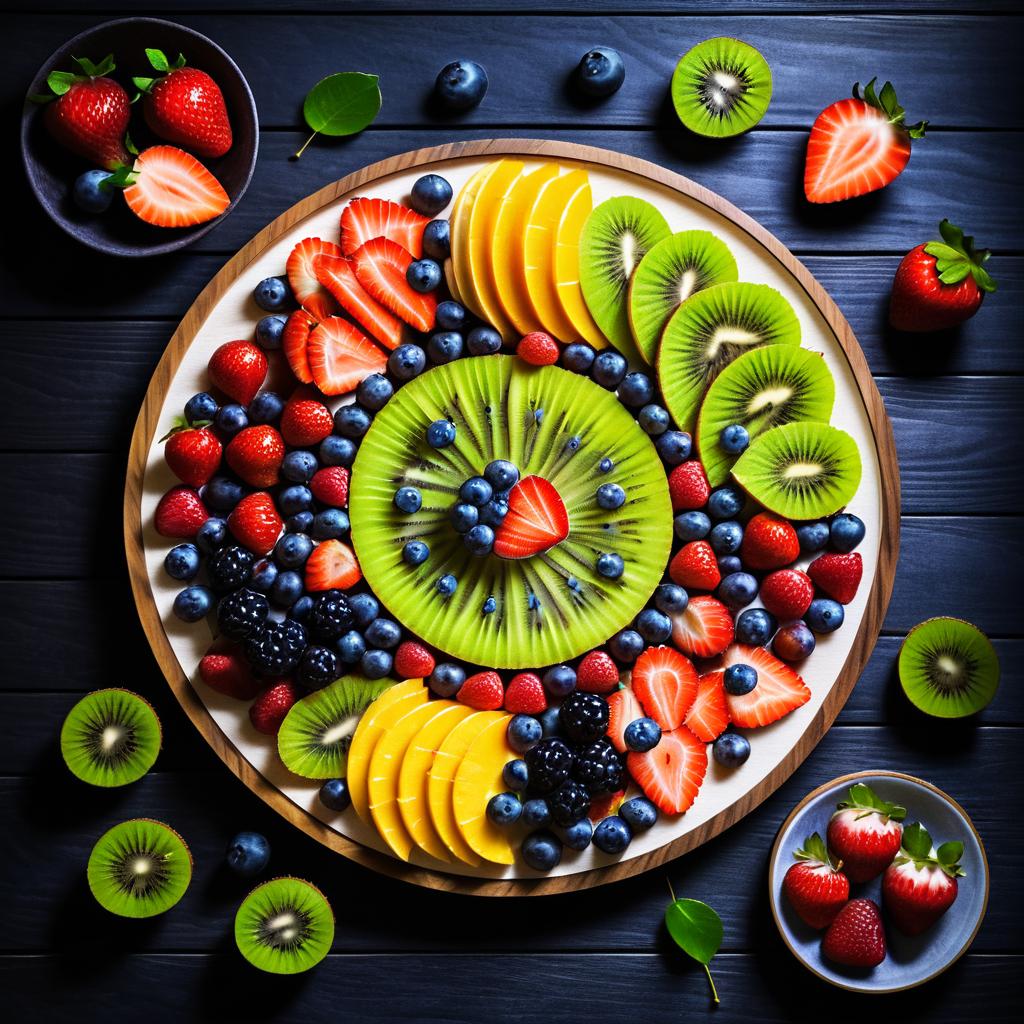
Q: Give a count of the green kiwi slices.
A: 12